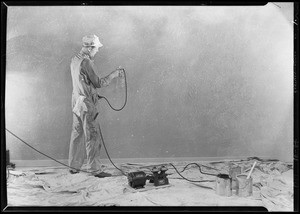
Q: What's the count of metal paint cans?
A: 3